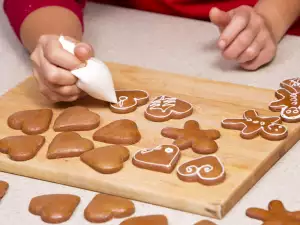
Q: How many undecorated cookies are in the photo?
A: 13